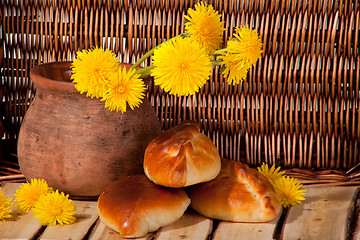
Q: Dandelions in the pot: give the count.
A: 6